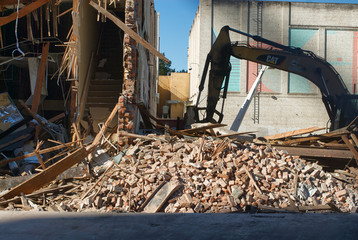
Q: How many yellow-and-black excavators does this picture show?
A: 1